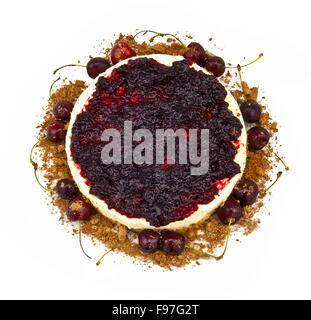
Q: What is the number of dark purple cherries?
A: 14